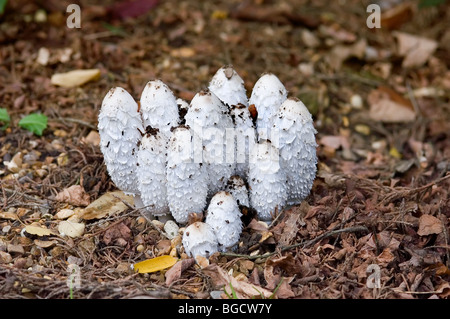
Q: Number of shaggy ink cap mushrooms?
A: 14